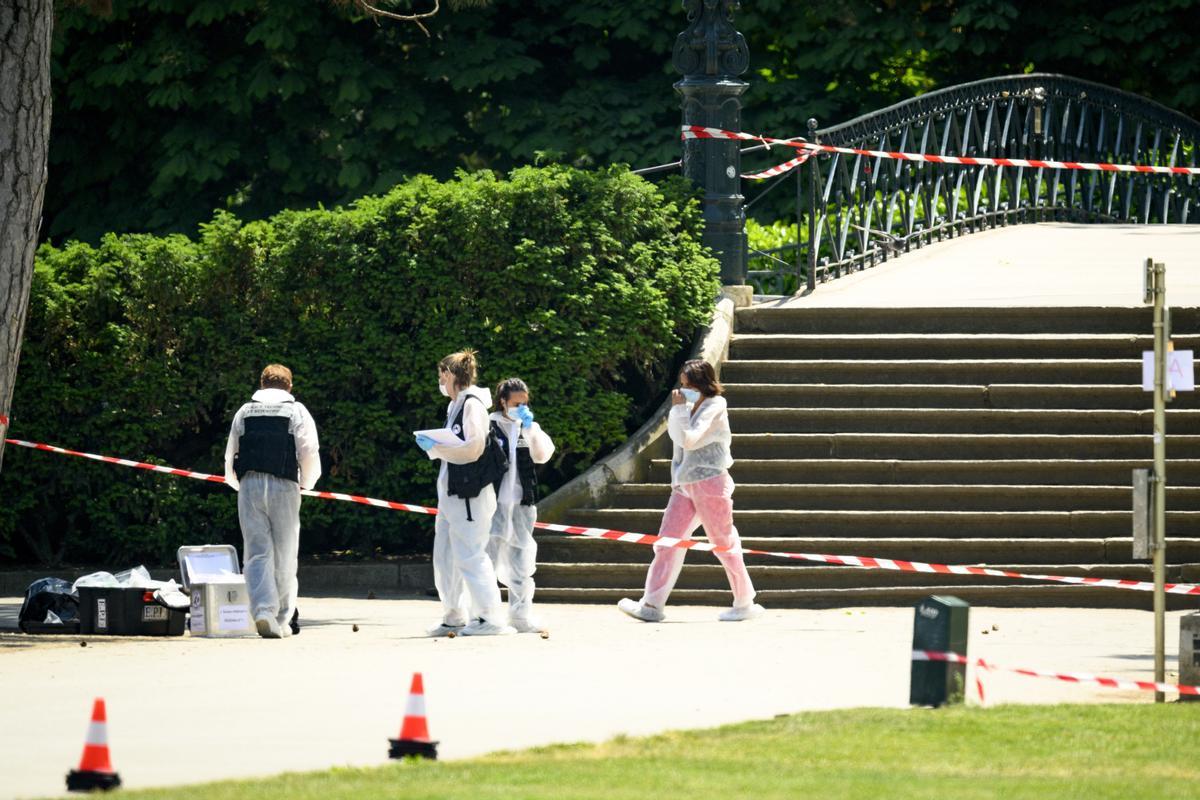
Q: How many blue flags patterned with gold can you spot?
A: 0